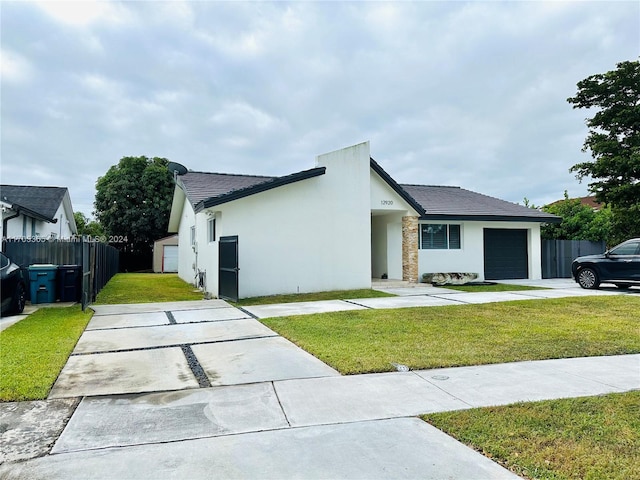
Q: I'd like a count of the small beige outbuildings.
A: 1